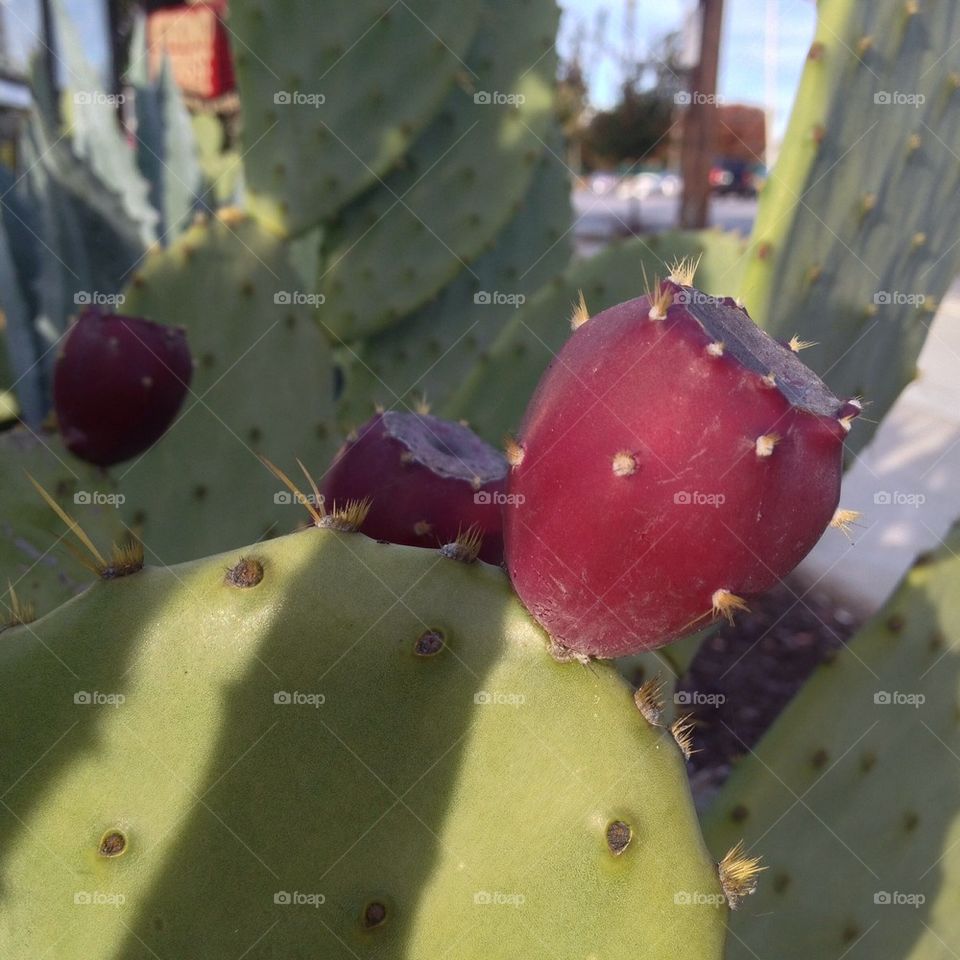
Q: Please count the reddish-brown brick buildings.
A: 1